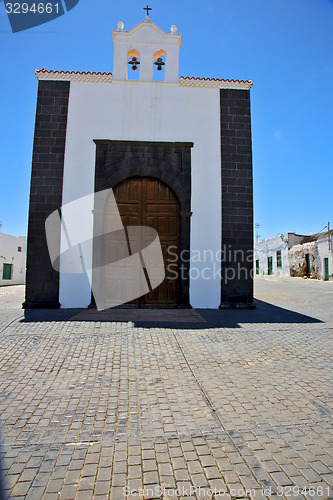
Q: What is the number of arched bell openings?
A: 2